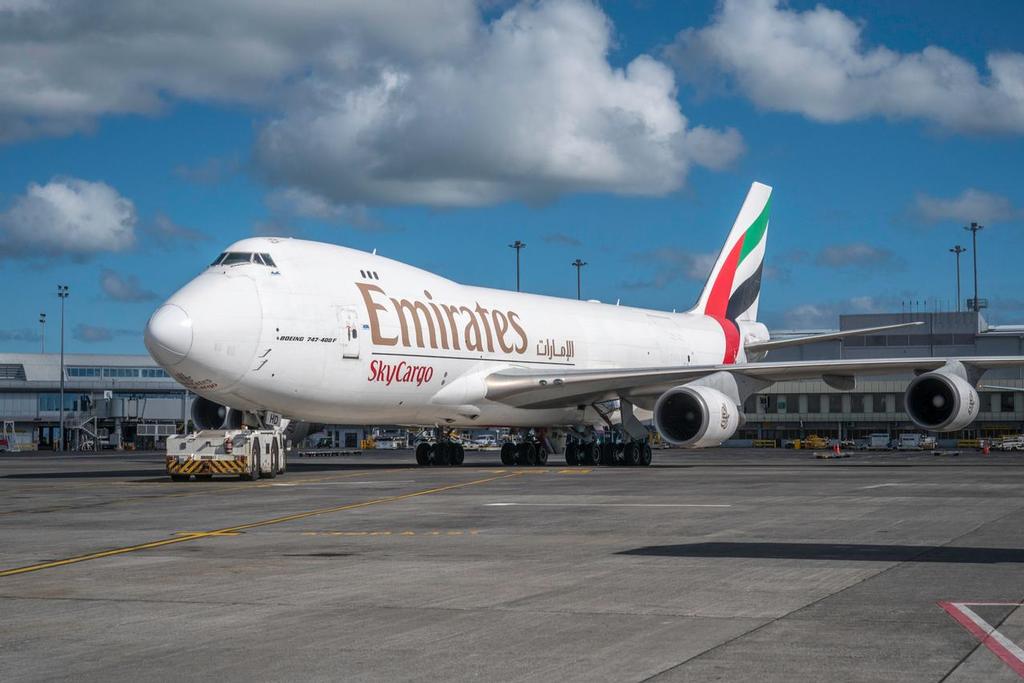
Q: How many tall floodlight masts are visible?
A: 6